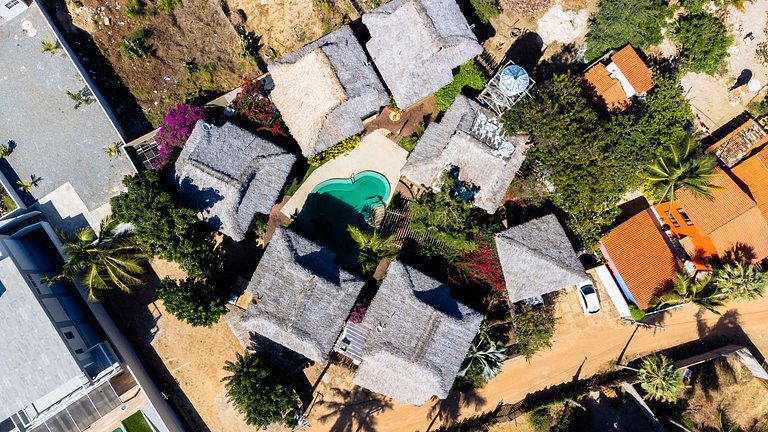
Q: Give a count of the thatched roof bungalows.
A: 7